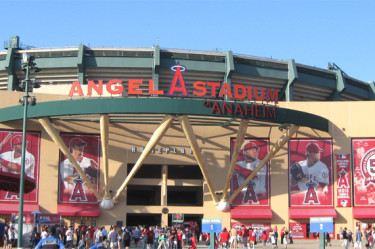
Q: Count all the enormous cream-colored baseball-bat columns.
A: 6